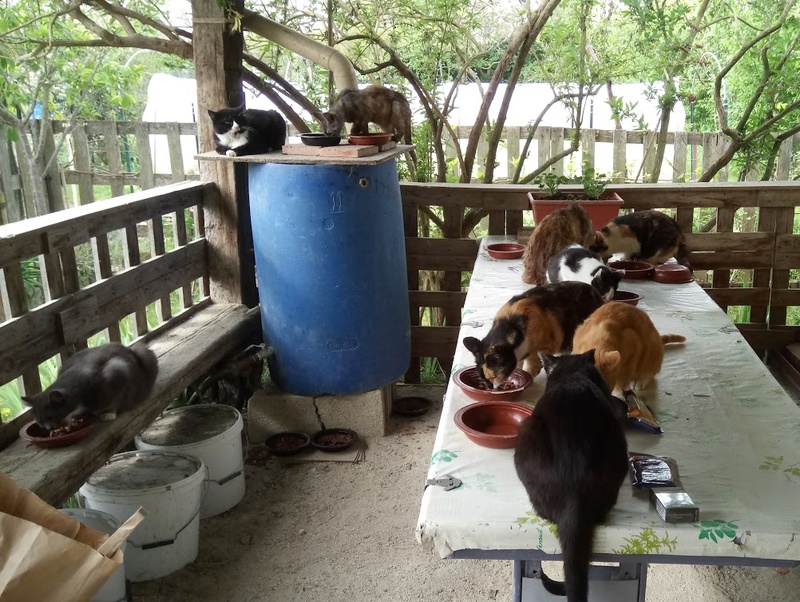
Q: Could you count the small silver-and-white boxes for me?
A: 1